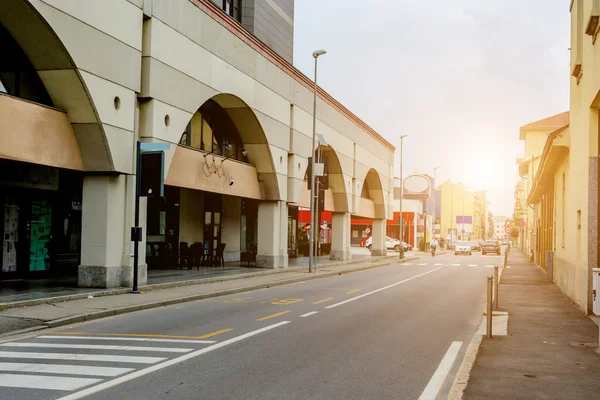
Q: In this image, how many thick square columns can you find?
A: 4